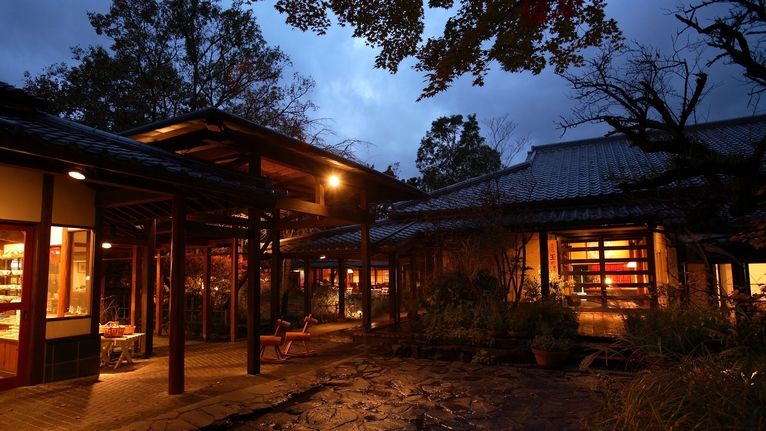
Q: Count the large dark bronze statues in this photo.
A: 0